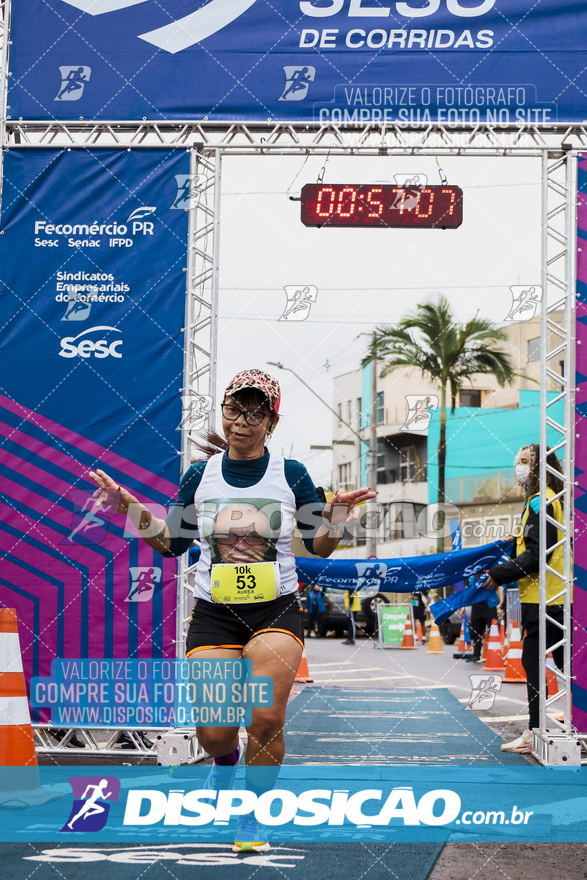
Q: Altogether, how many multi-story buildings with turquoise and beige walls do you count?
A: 1